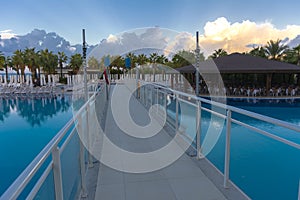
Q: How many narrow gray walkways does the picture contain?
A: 1